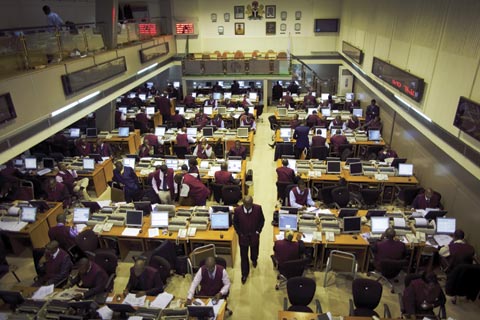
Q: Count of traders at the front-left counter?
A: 4